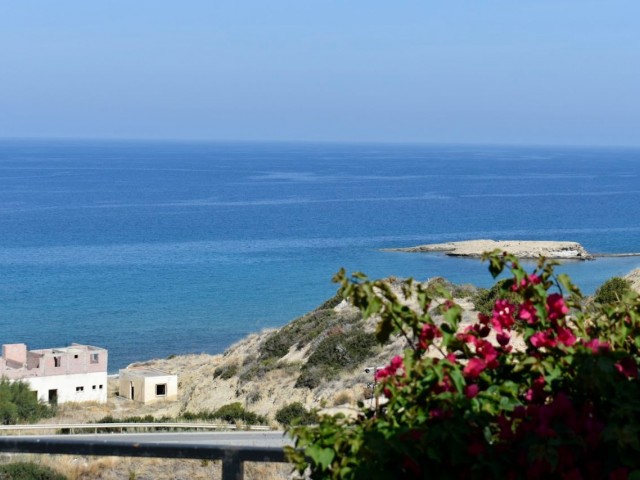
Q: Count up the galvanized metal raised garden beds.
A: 0